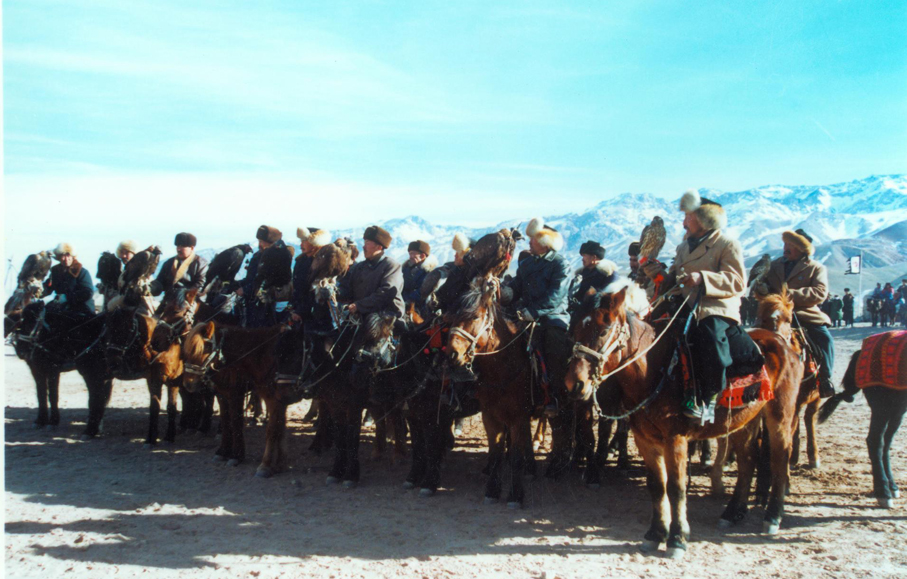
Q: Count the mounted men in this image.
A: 13